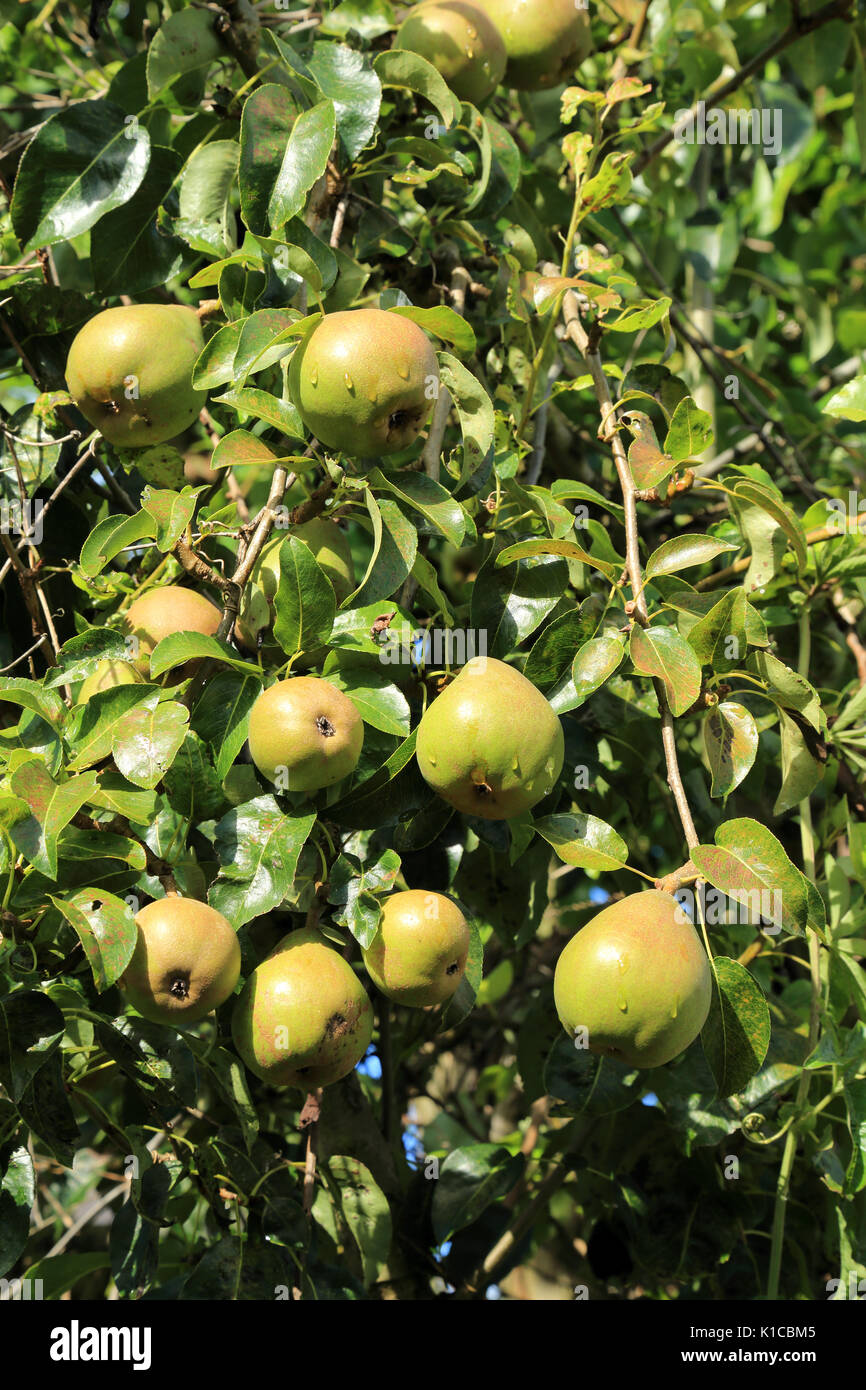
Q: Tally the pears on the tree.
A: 13